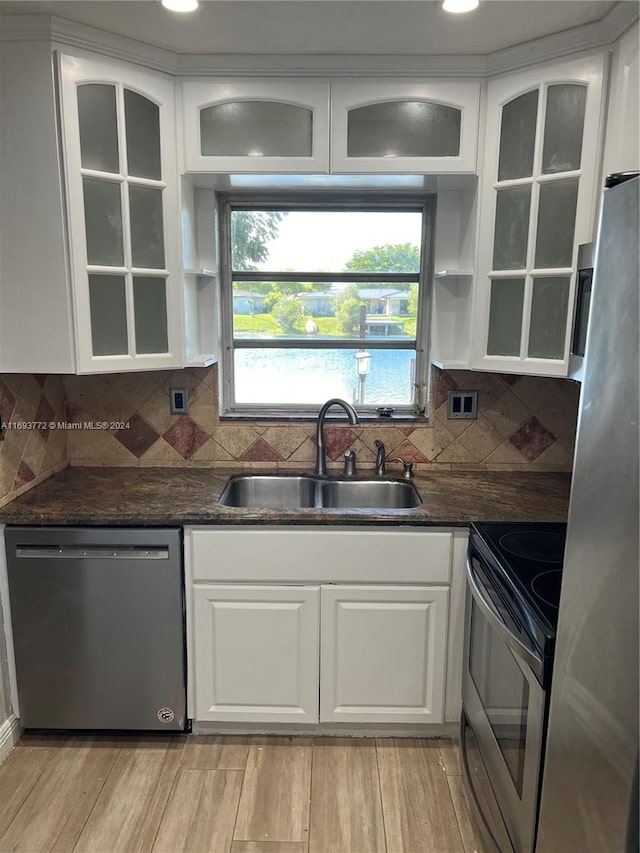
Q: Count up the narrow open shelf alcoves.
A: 2